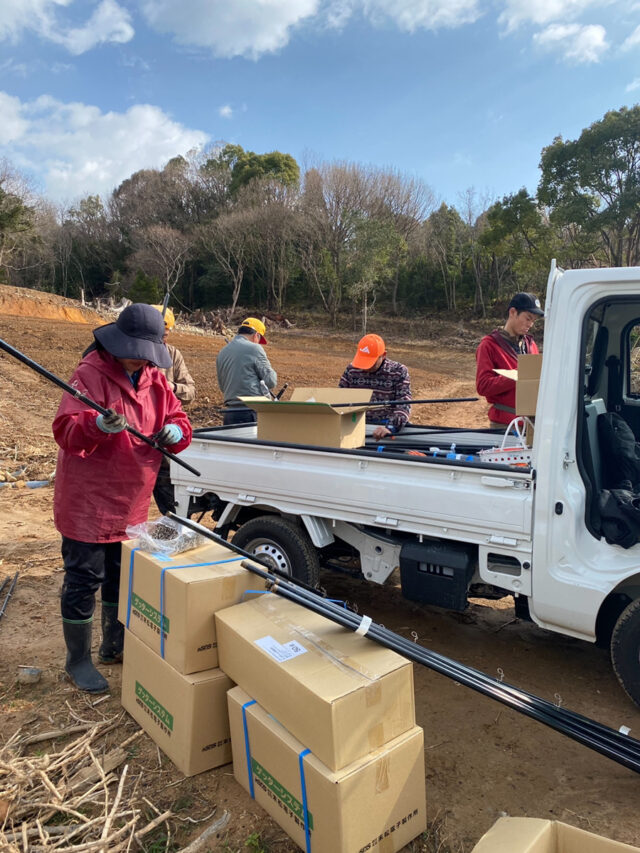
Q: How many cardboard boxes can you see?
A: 7